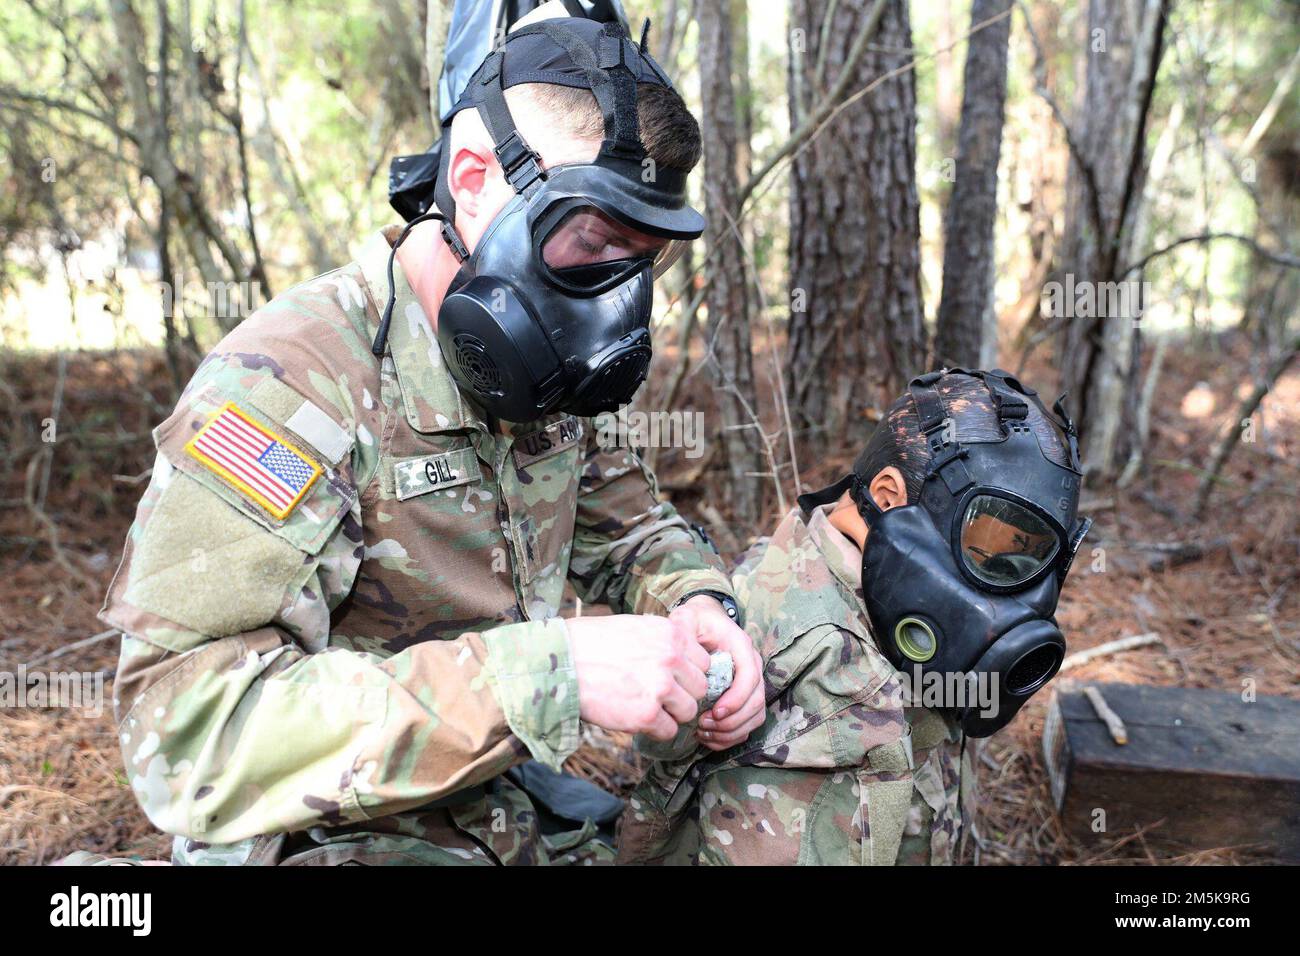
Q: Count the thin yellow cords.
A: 0